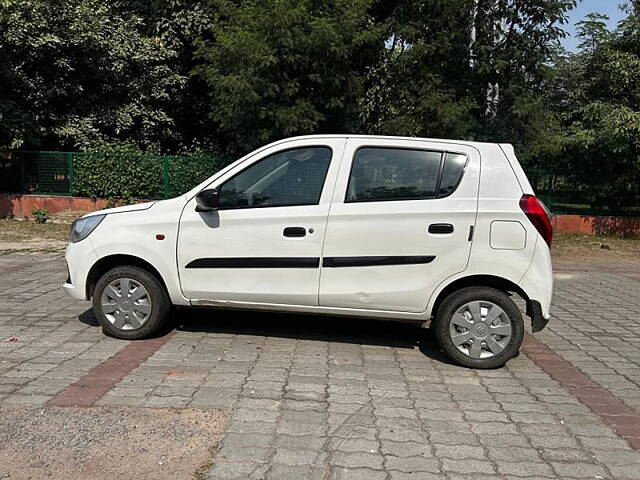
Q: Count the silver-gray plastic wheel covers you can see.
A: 2